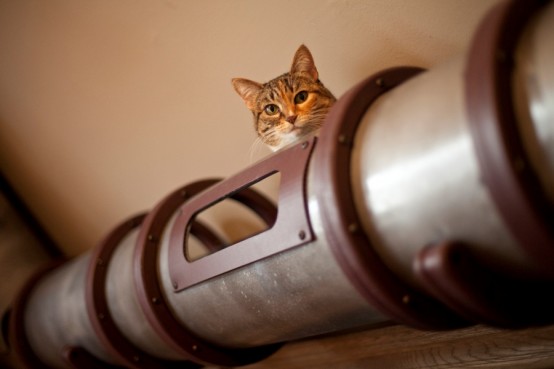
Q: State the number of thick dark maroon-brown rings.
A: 5